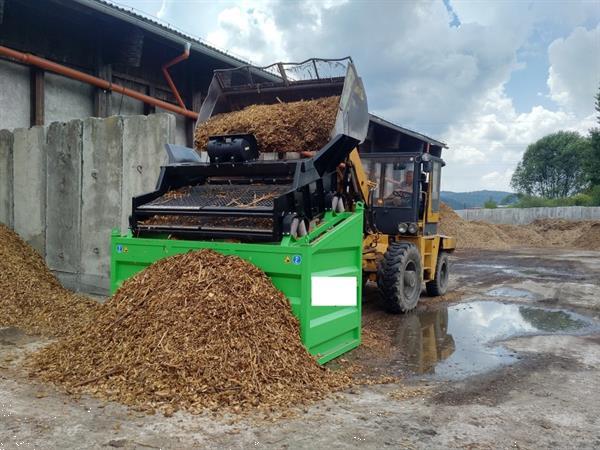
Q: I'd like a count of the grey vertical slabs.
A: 5